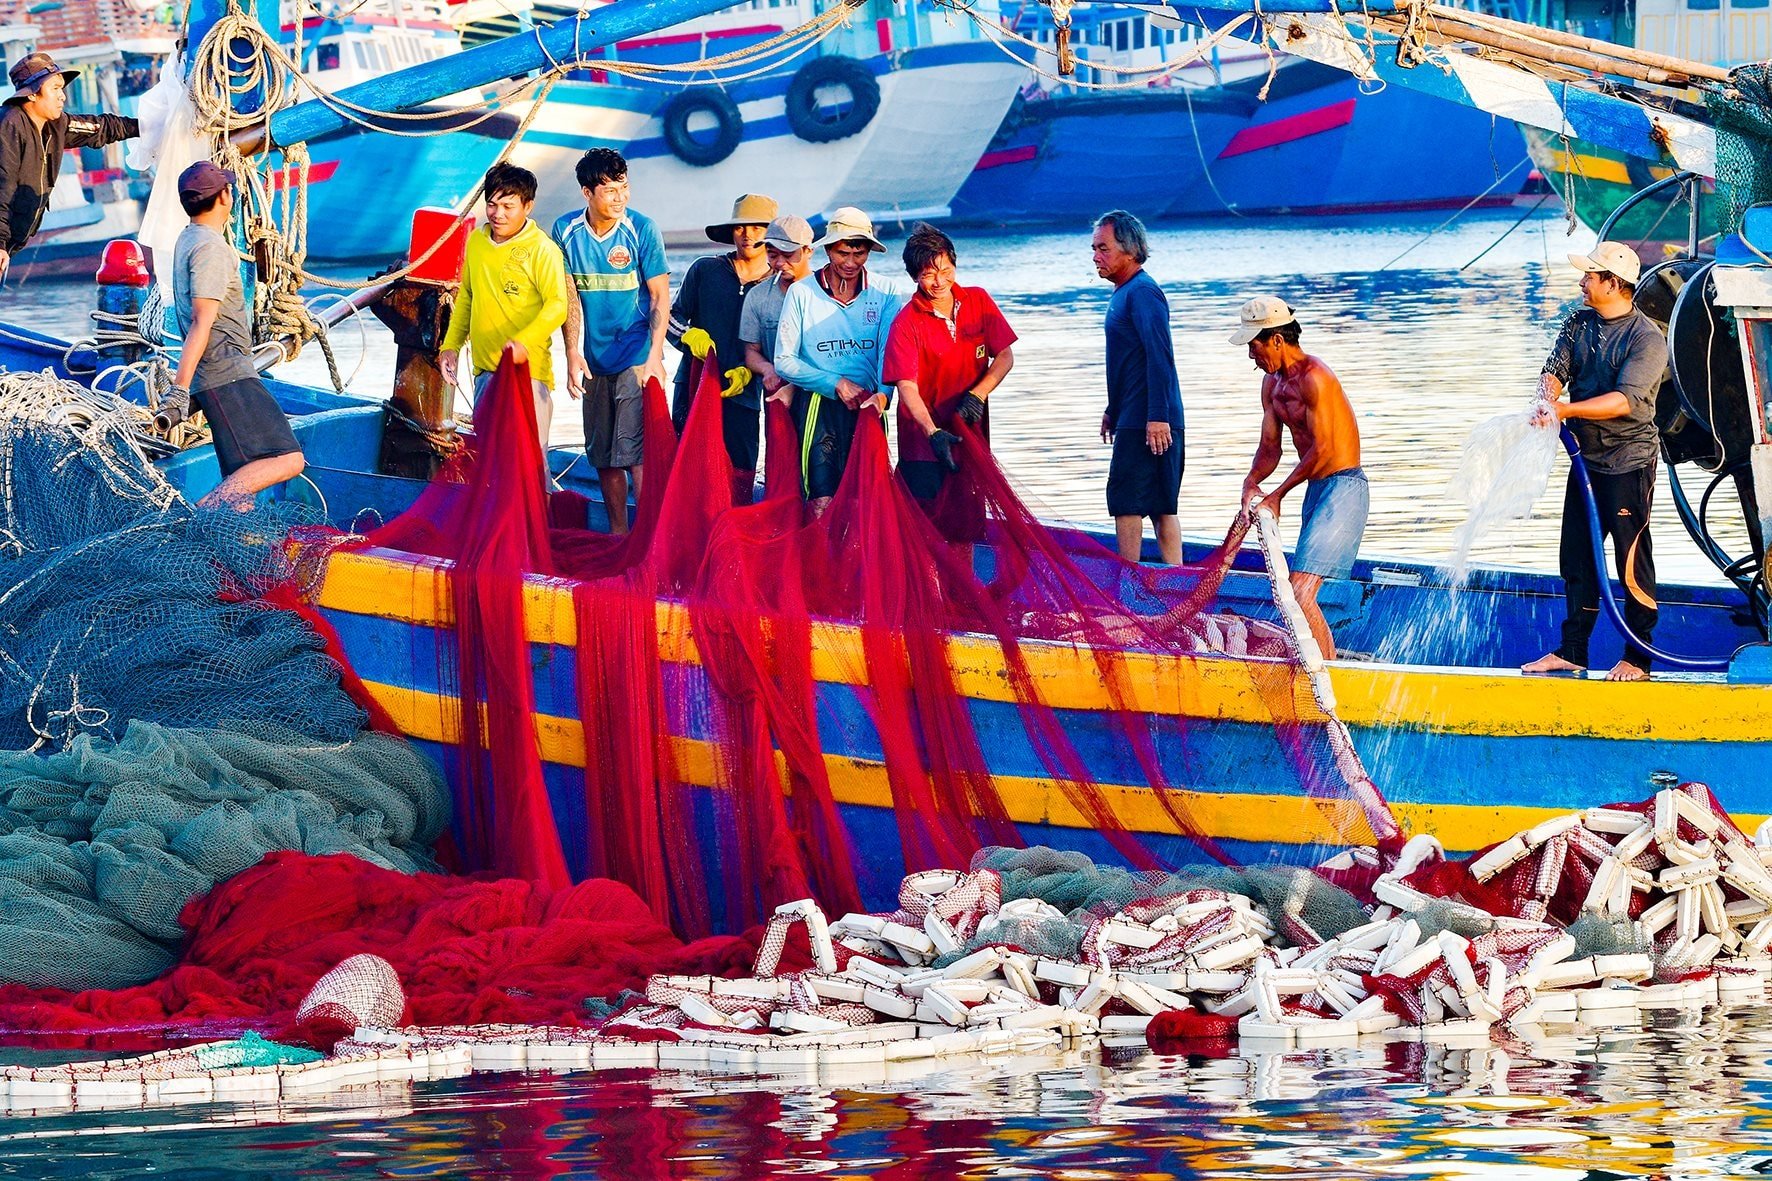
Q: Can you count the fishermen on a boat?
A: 11